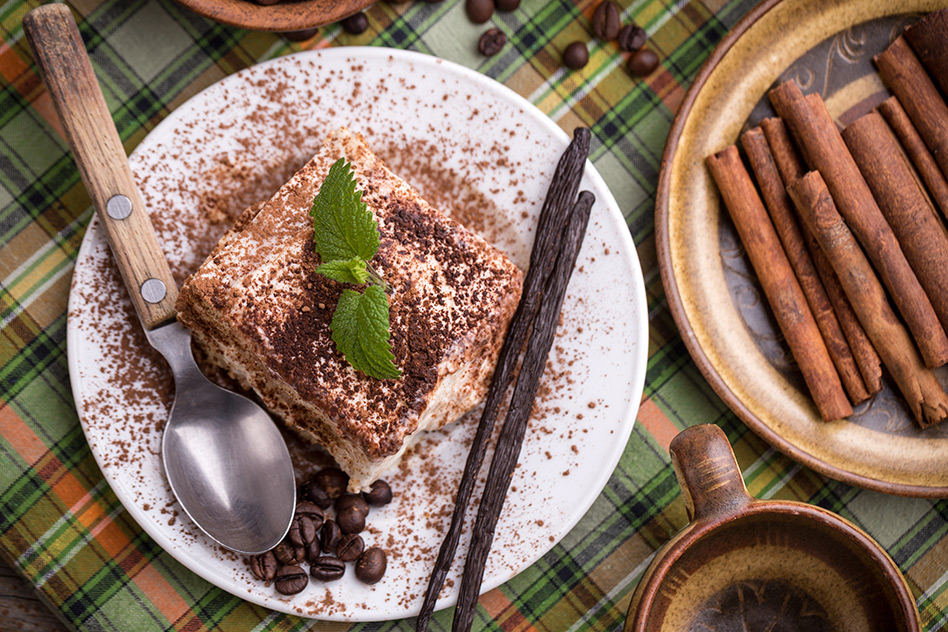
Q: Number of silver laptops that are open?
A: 0